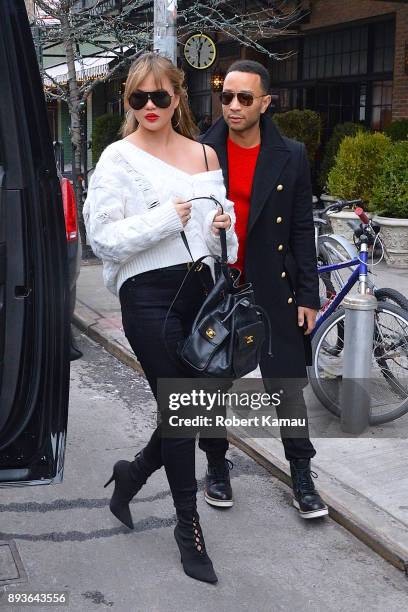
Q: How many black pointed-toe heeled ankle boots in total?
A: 2